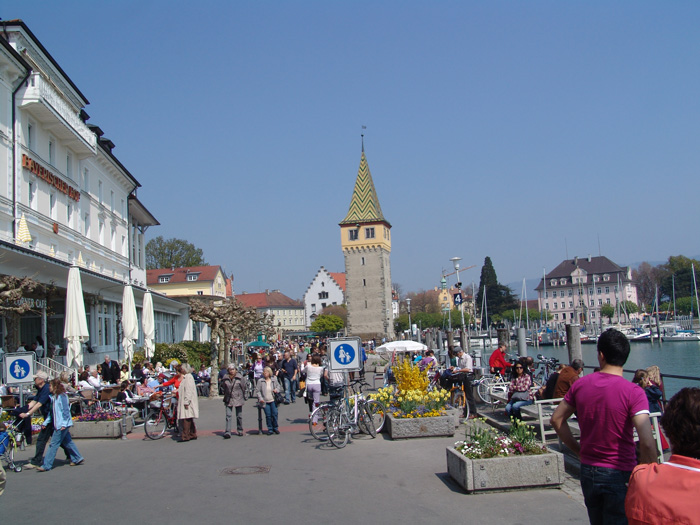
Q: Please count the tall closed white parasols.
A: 3